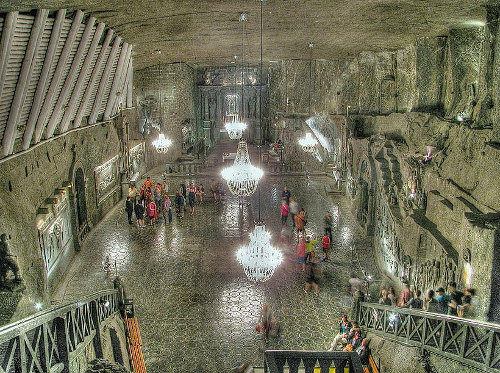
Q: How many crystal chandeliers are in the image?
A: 5